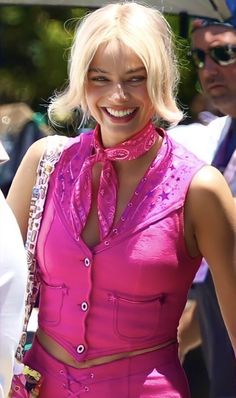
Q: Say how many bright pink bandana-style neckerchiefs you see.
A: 1